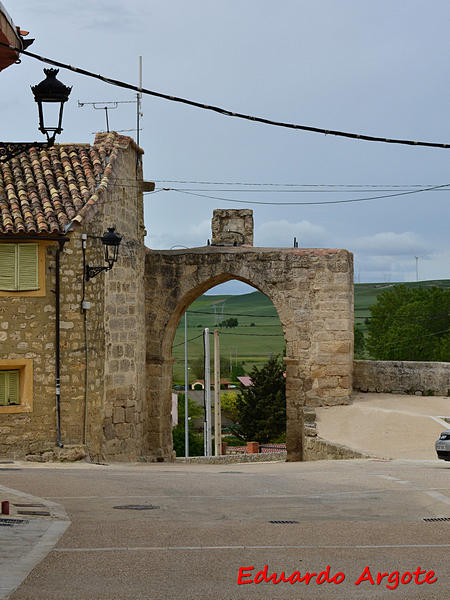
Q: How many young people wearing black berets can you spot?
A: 0